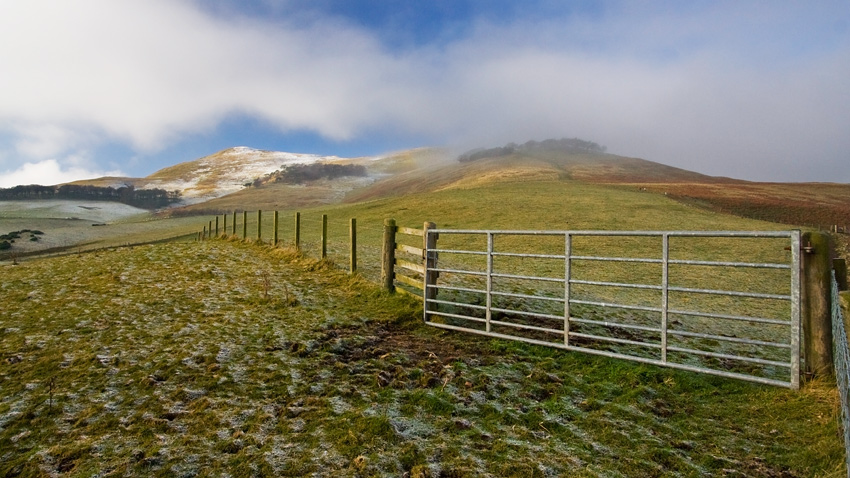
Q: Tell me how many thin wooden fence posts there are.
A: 13